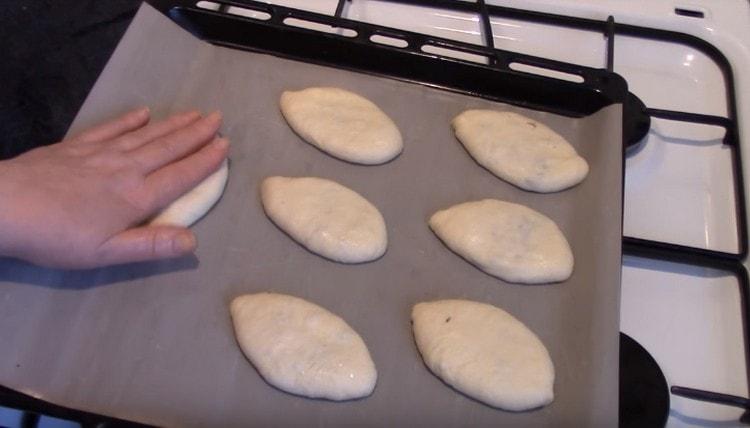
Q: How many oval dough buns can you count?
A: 7